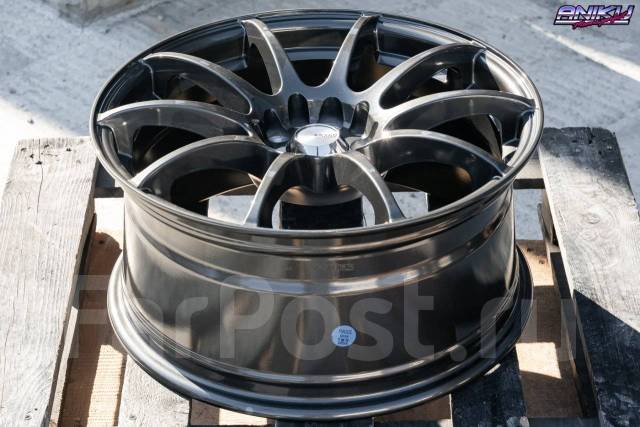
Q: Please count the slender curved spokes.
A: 10